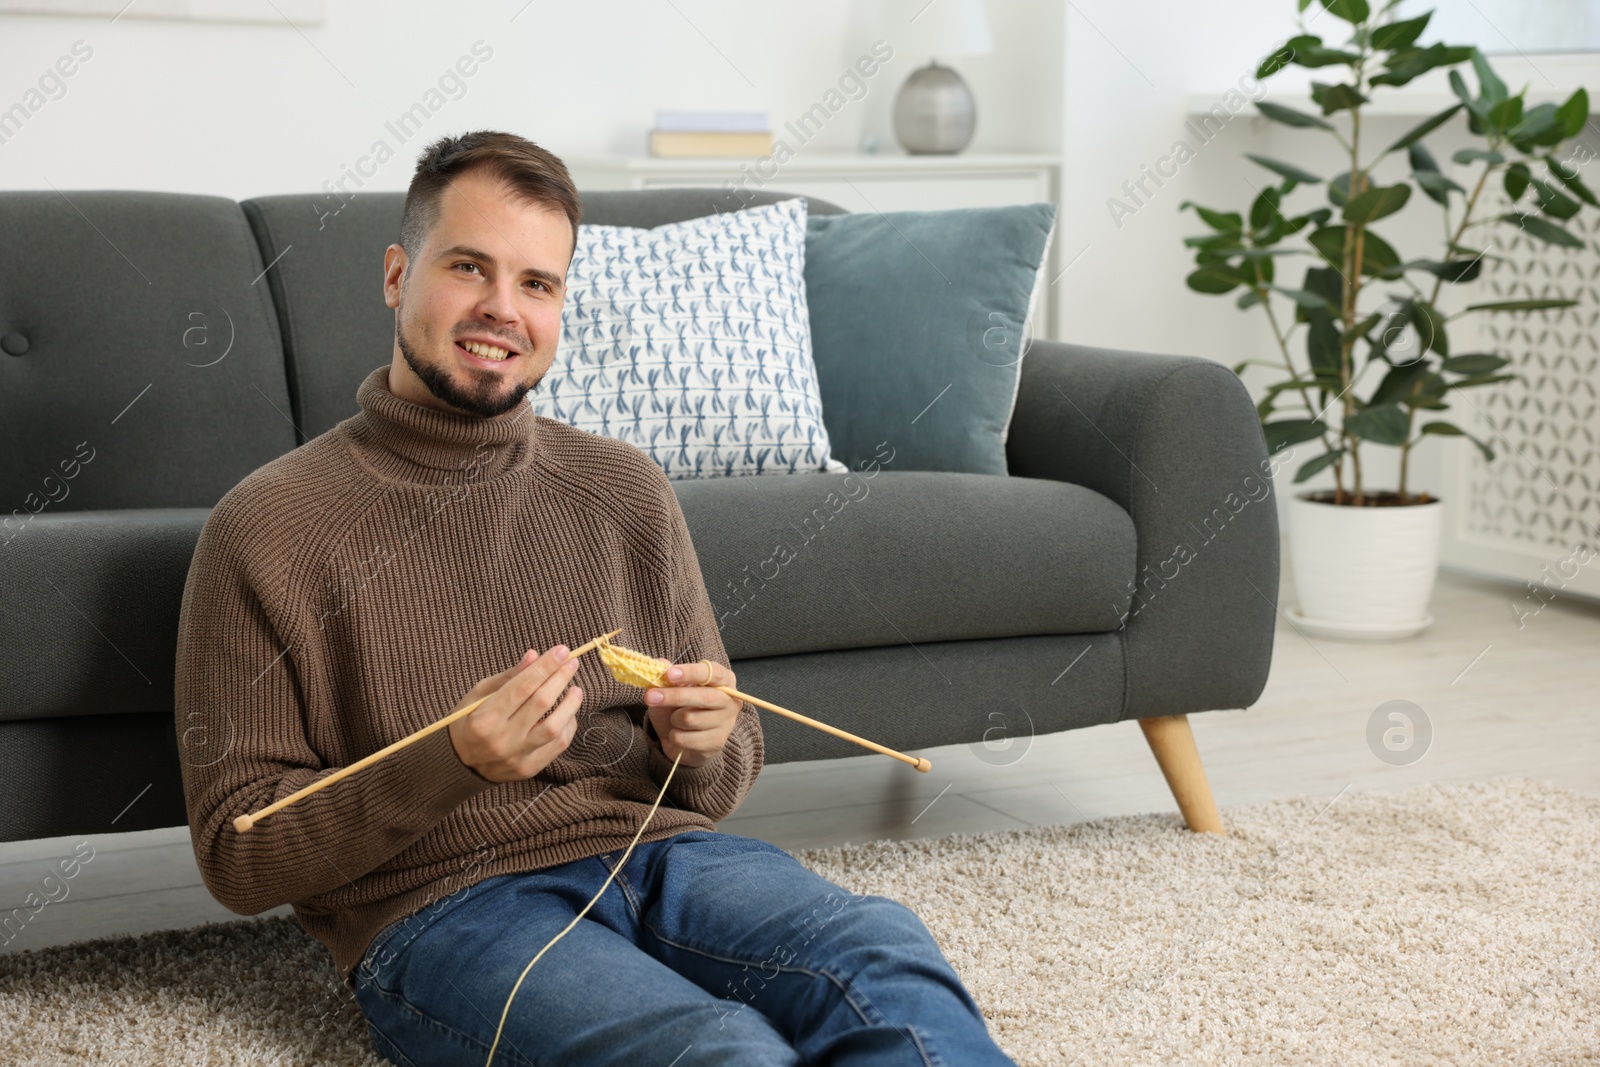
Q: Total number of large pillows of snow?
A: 0